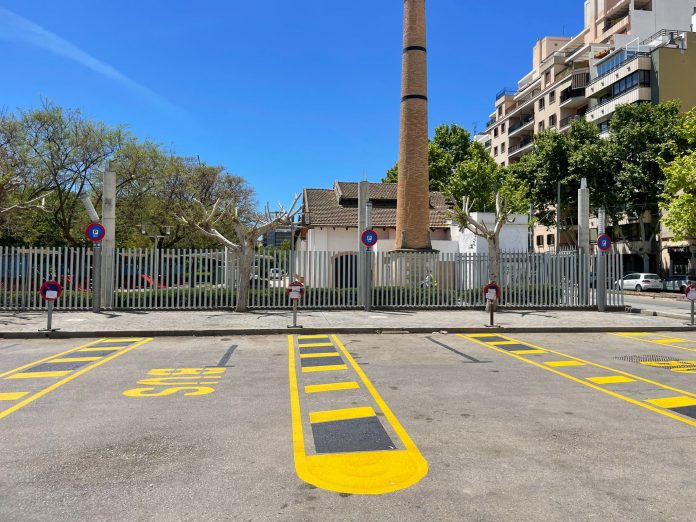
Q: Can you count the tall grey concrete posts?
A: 3